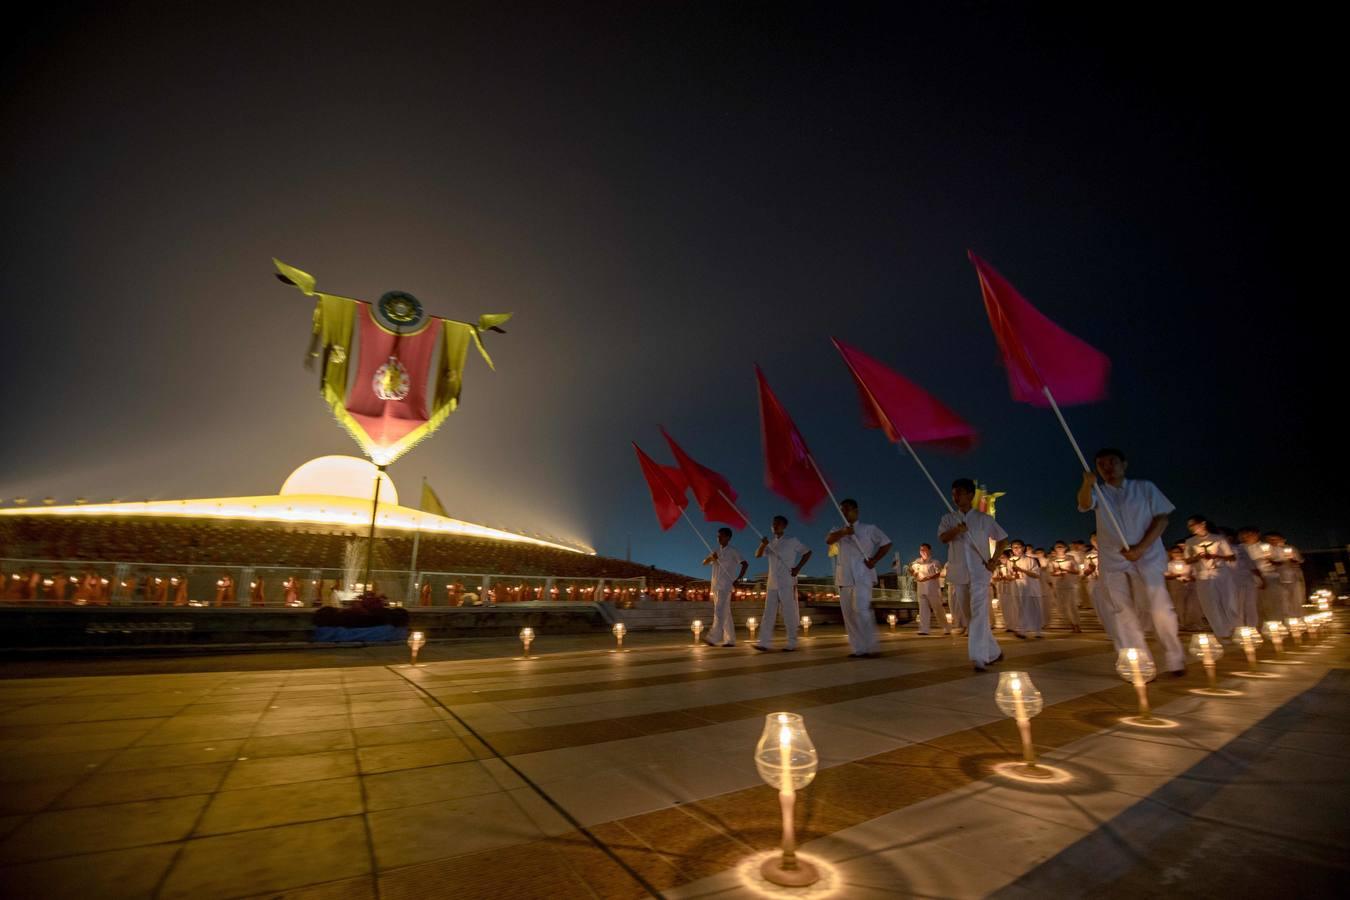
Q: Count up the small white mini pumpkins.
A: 0